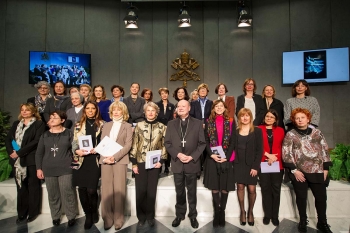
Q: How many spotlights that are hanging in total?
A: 3